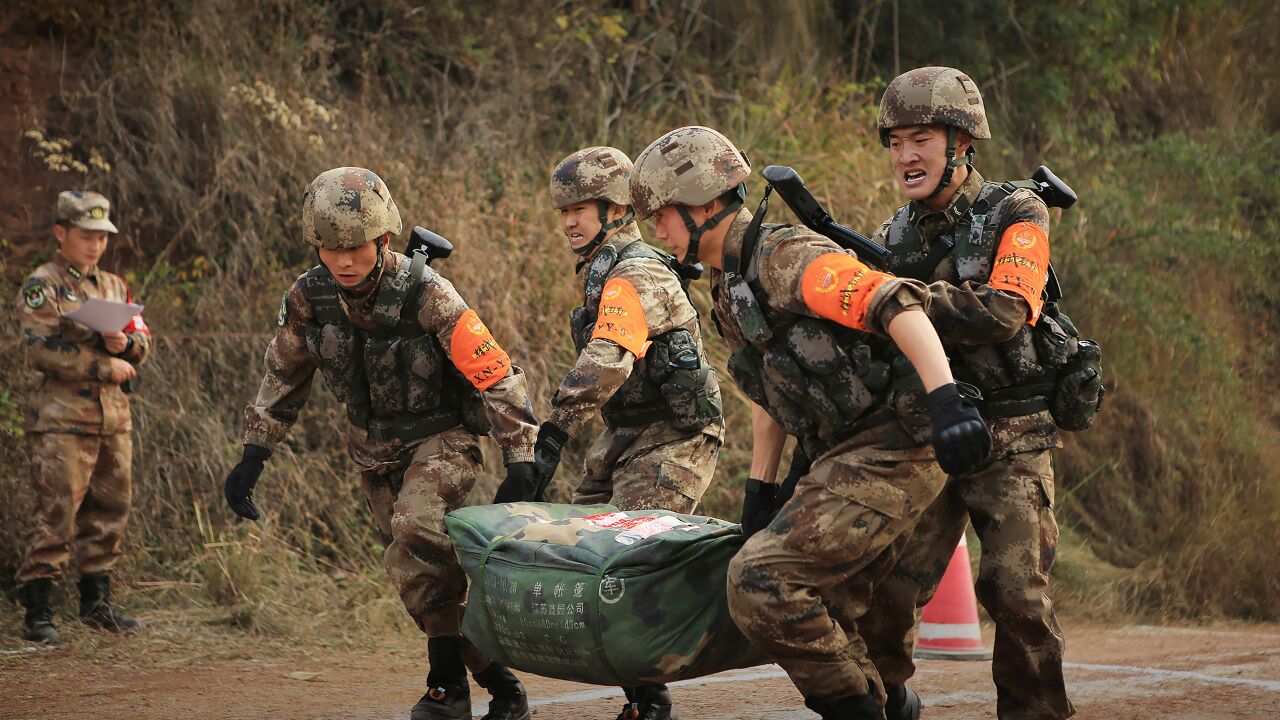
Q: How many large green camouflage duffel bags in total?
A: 1